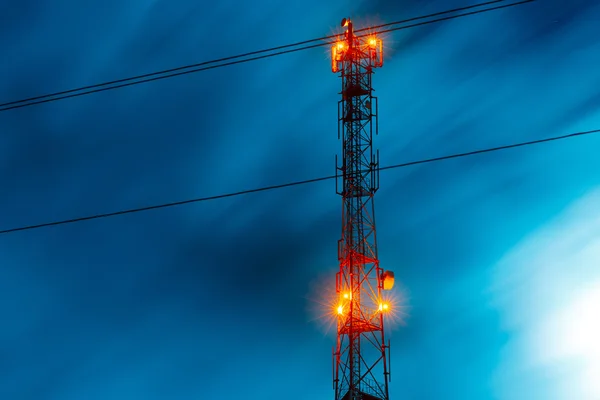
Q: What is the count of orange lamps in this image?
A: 5